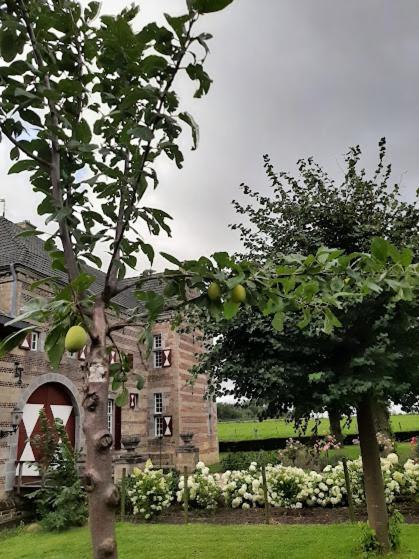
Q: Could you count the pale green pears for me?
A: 3